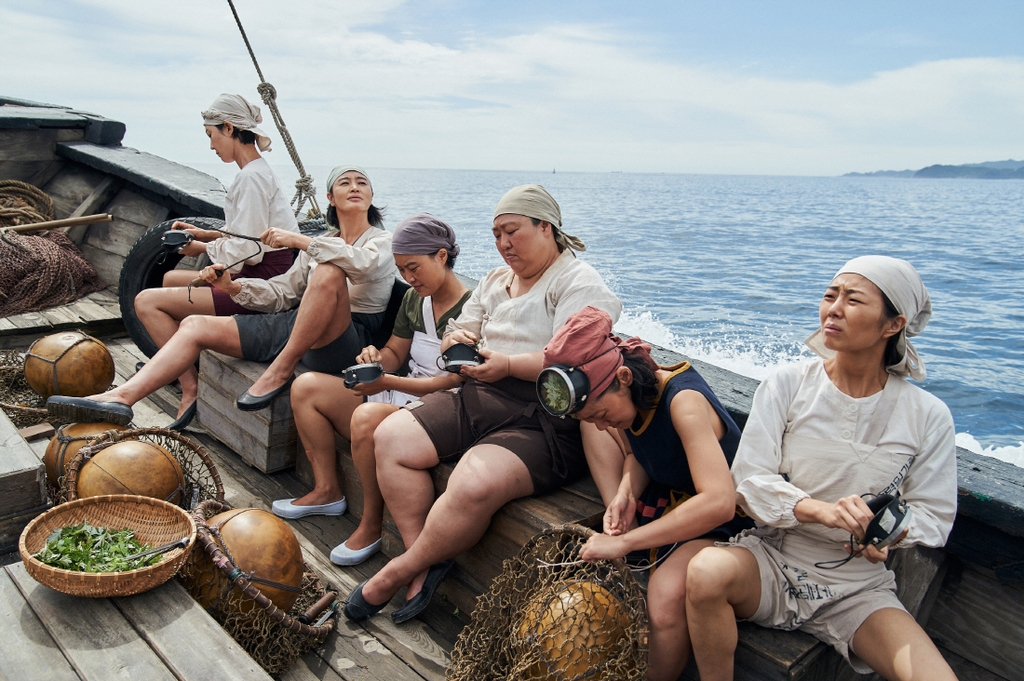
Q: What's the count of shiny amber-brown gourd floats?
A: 5